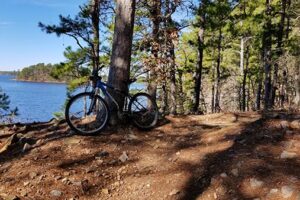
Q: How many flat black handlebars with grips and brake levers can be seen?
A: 1